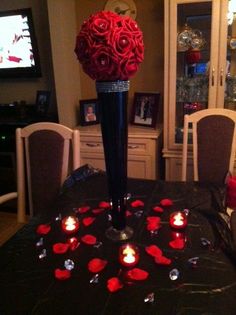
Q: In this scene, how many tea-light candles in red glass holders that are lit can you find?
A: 3